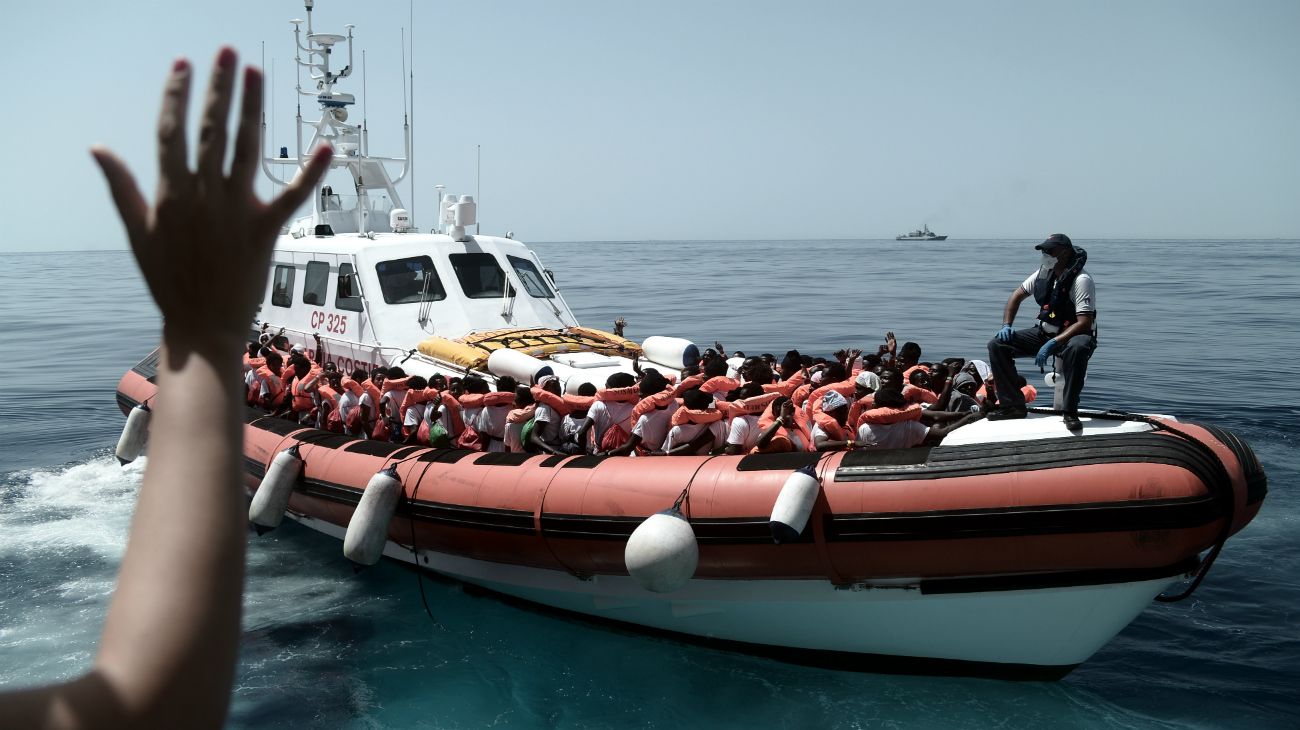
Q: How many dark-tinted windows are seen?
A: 6